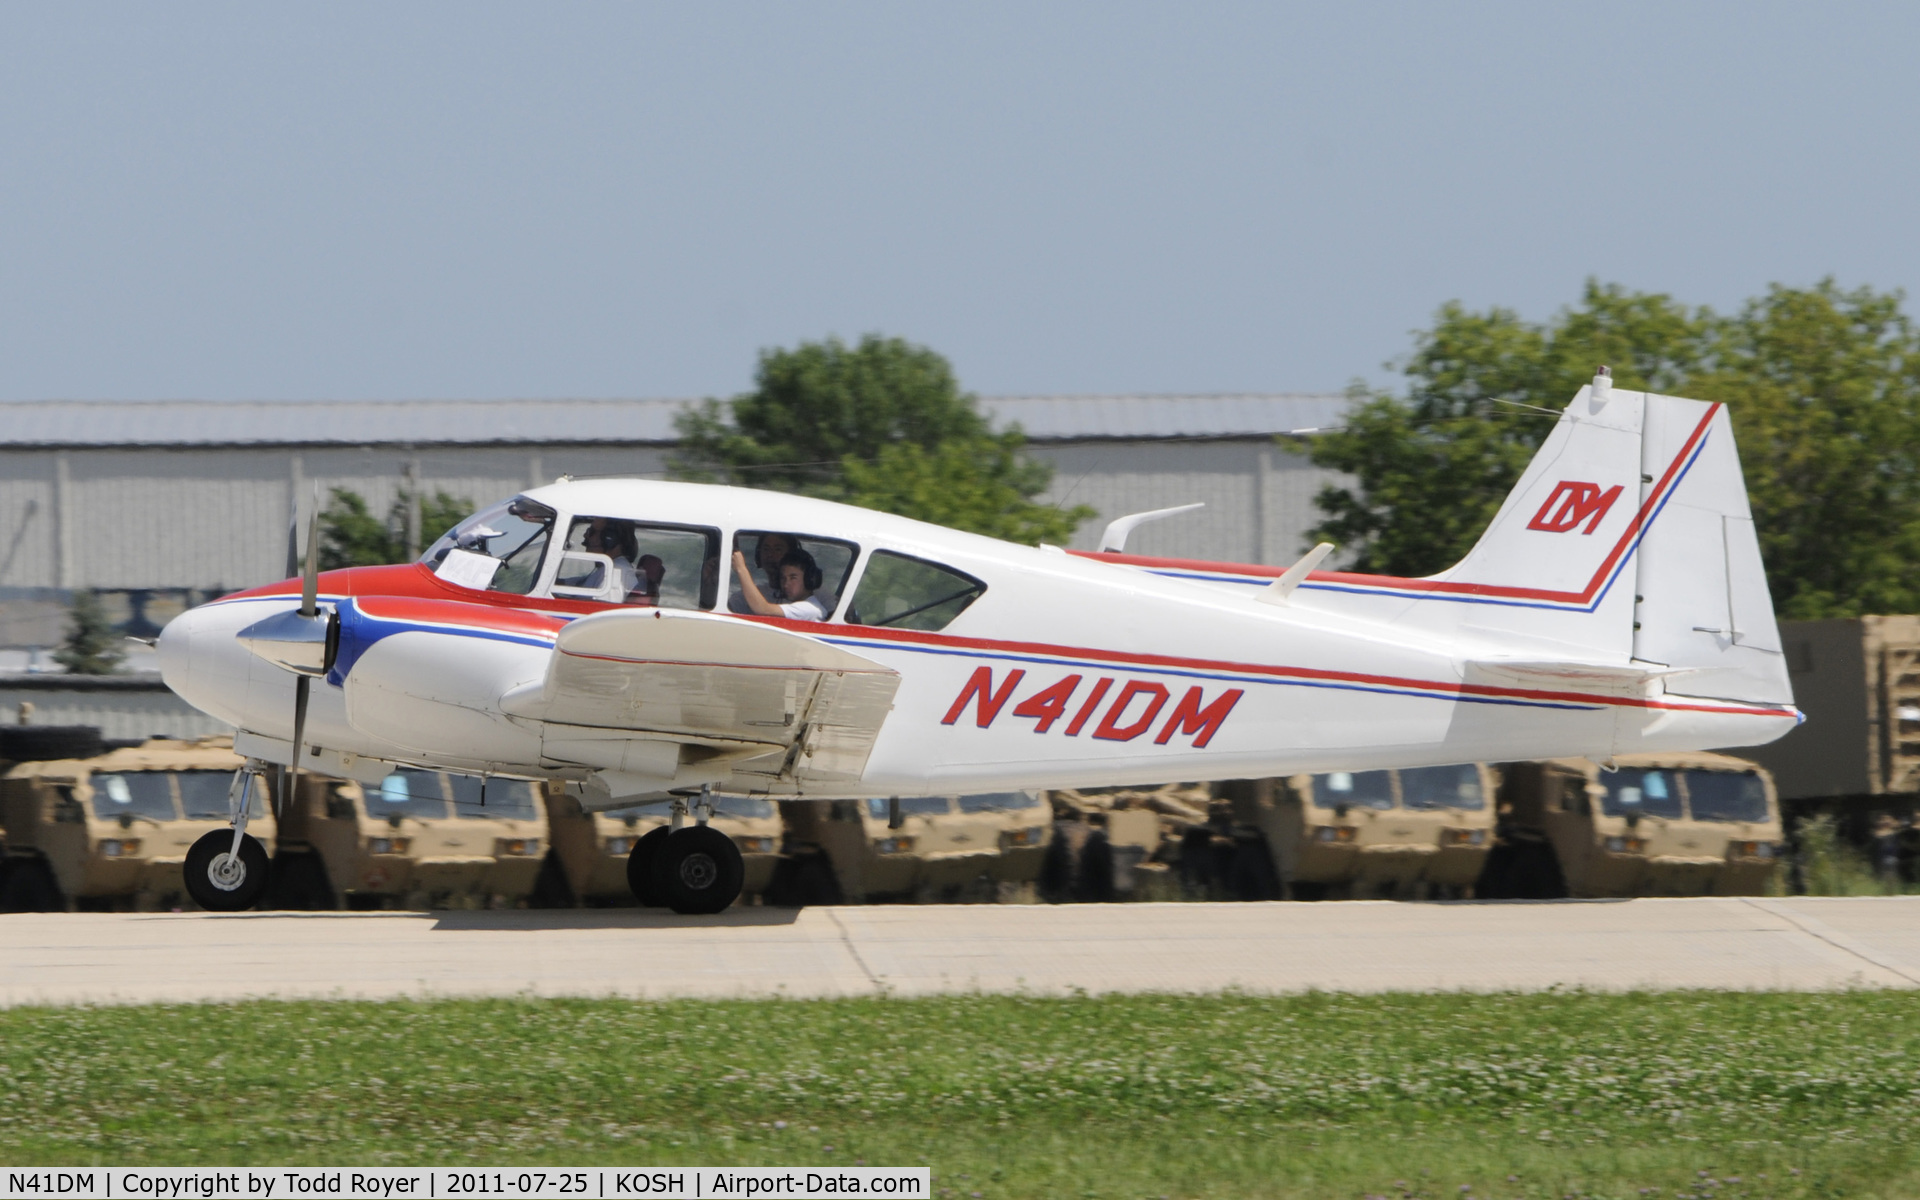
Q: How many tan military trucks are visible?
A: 6